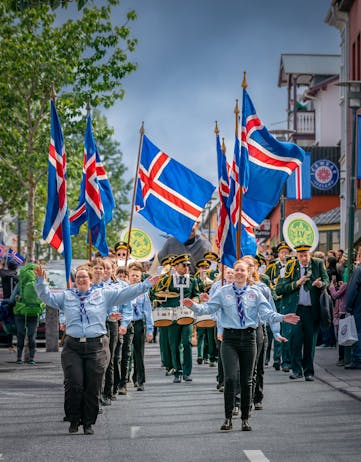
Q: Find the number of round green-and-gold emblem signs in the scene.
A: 2